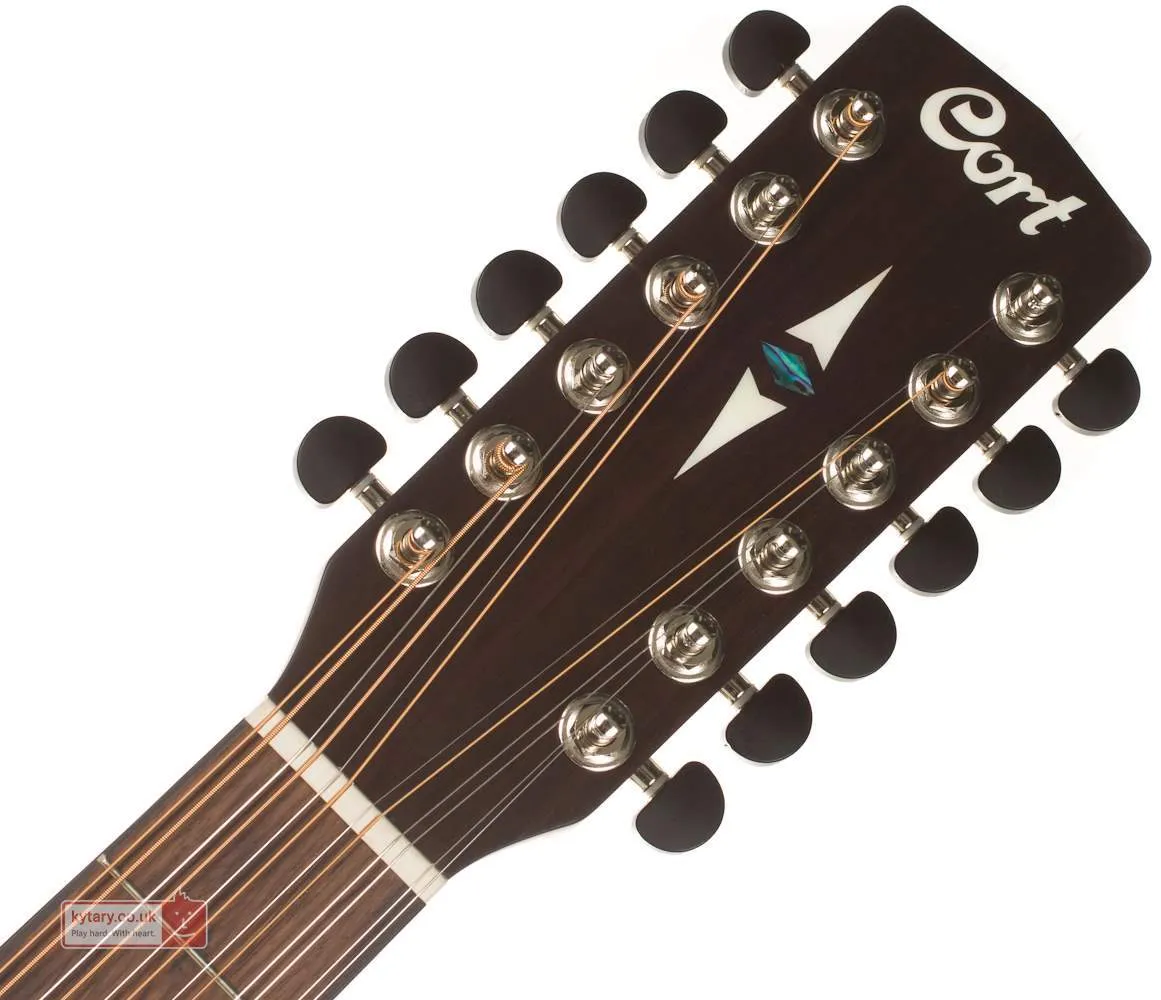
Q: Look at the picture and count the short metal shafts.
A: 12